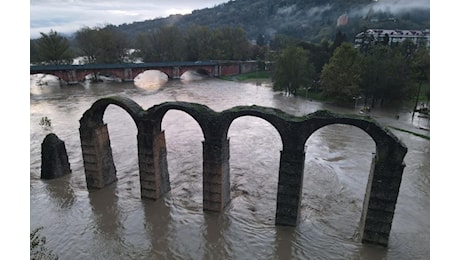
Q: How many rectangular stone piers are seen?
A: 5